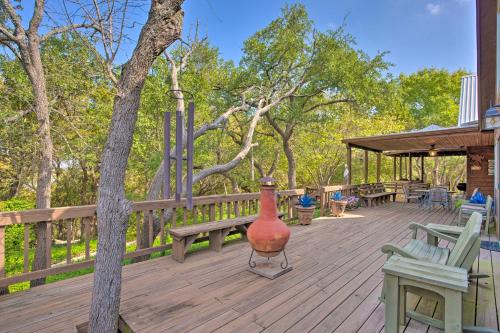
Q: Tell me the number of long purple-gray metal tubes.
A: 3